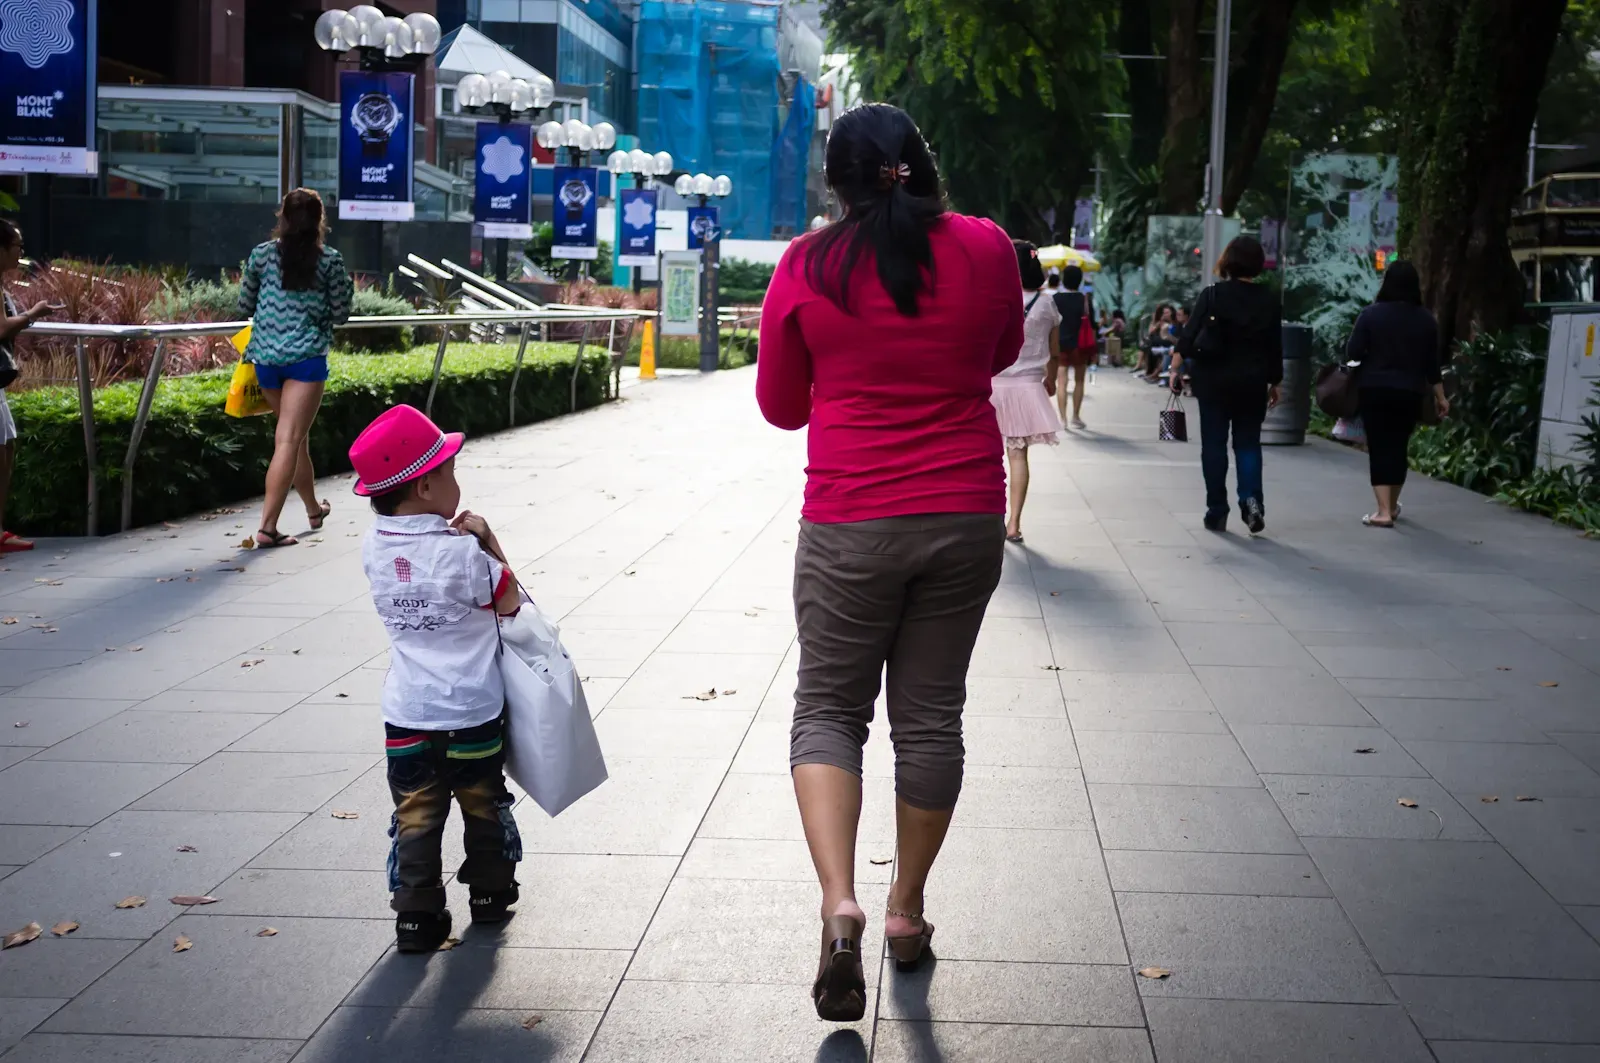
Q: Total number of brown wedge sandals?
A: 2